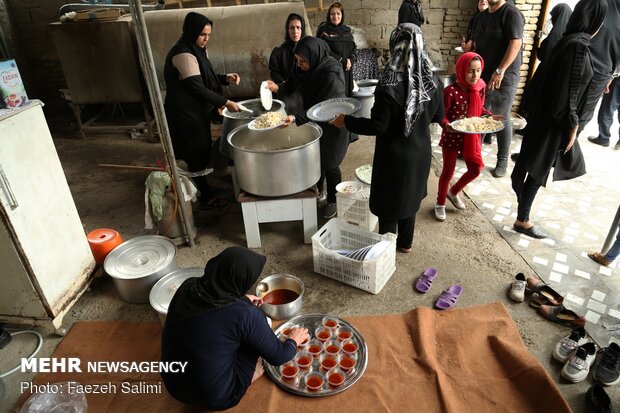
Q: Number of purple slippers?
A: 2